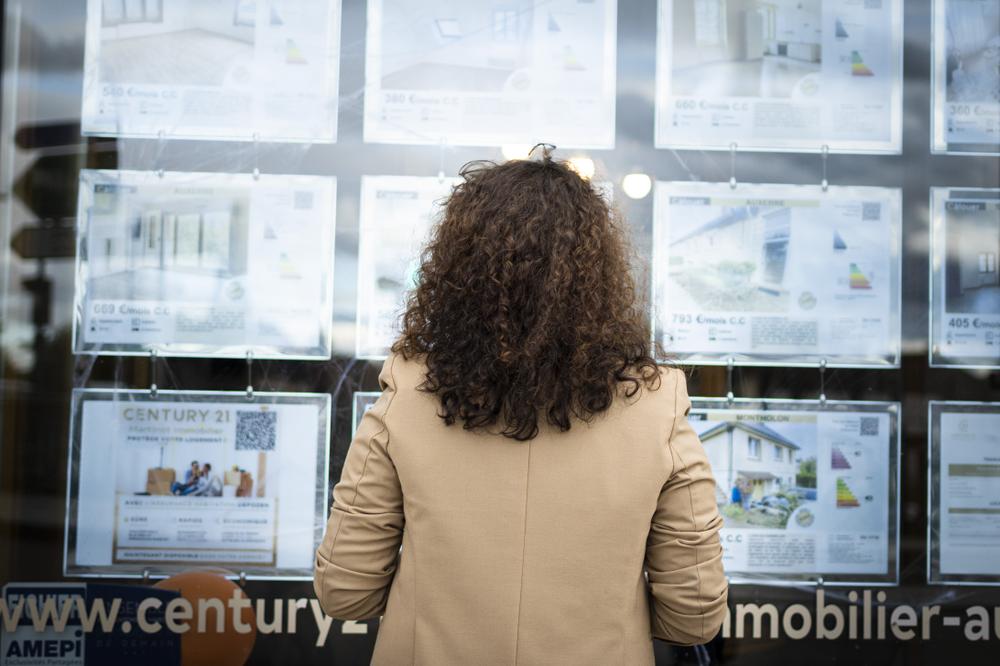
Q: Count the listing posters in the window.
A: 12